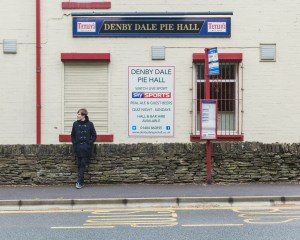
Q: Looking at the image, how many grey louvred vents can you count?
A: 3